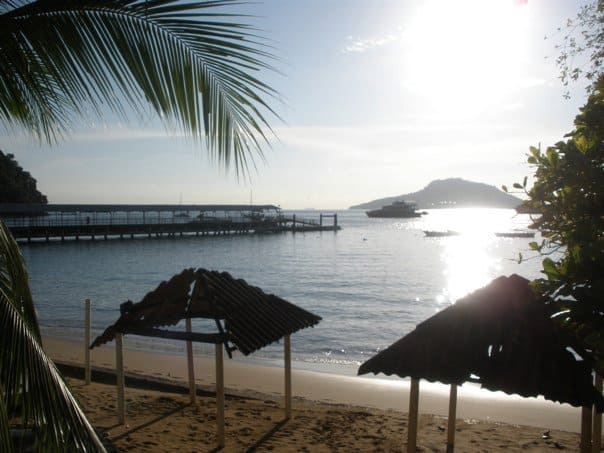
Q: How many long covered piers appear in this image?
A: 1